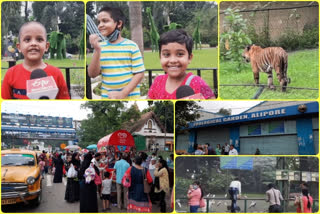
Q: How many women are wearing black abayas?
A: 3